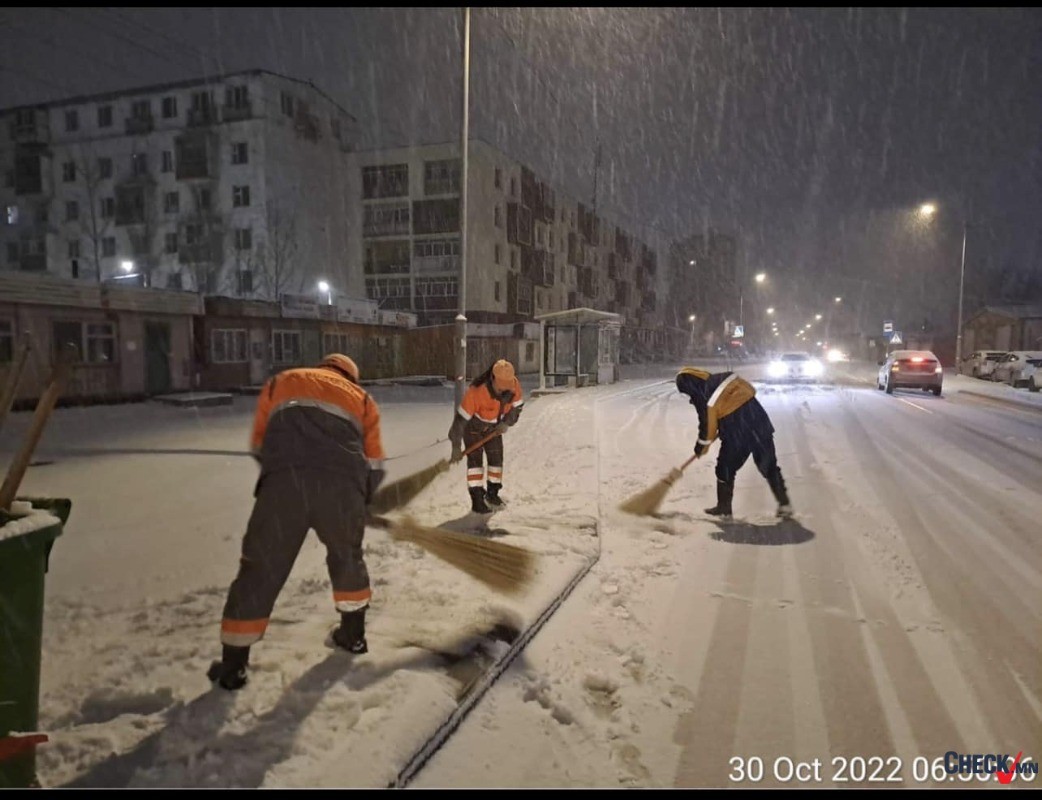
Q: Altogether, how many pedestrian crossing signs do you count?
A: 2